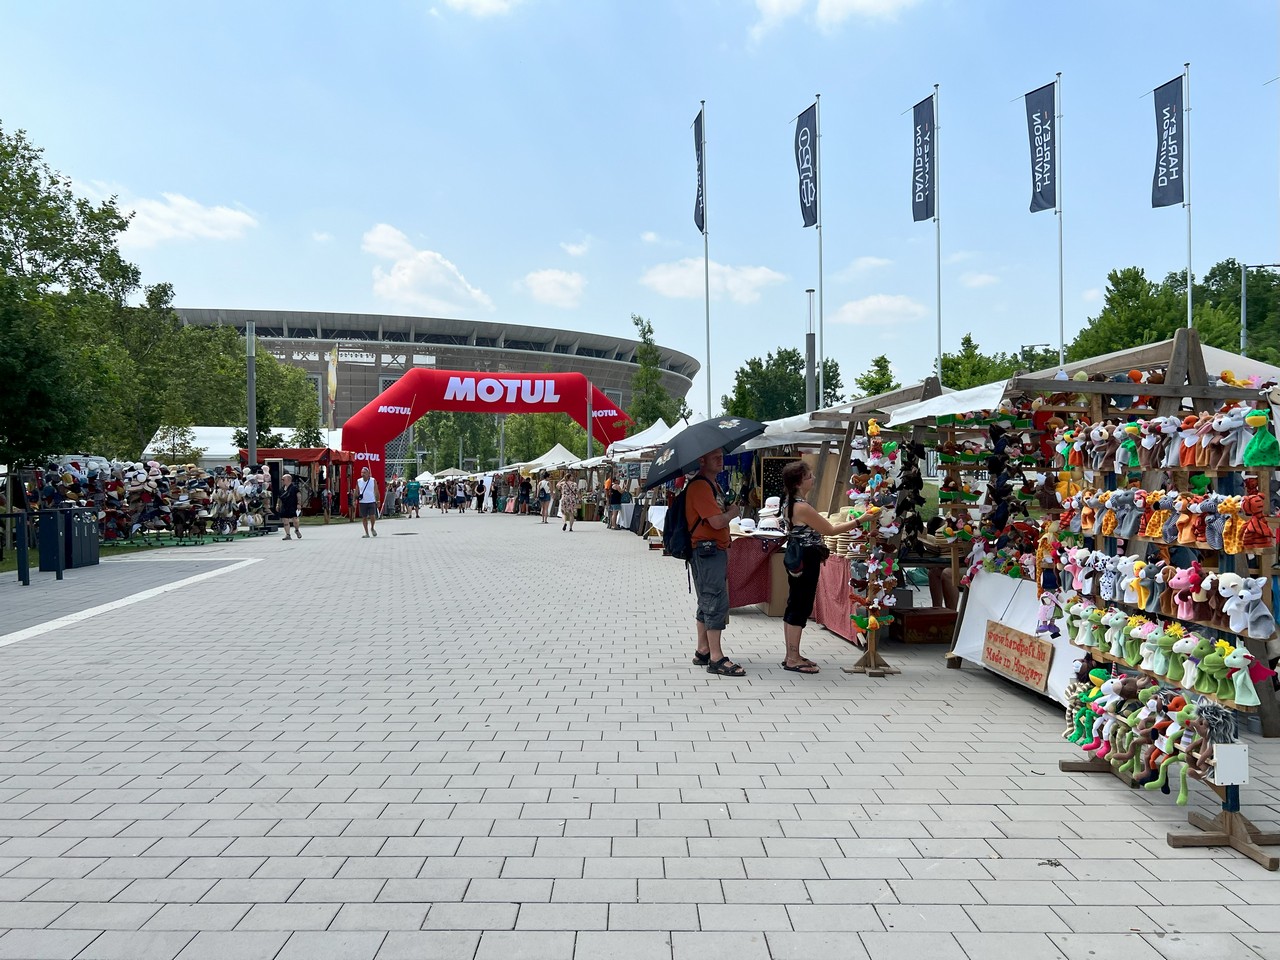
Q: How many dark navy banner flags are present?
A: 5